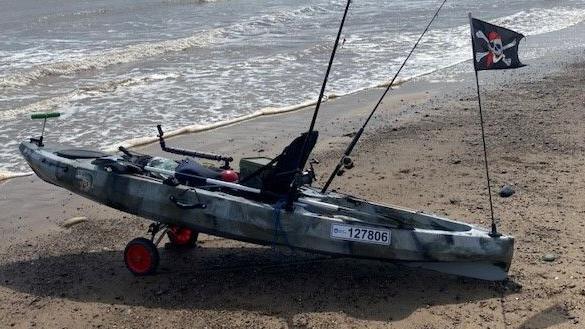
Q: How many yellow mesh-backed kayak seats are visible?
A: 0